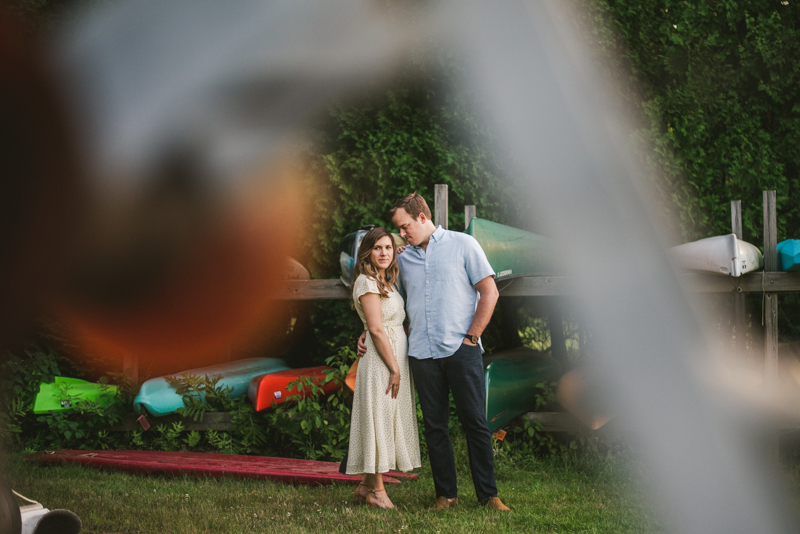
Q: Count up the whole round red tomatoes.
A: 0